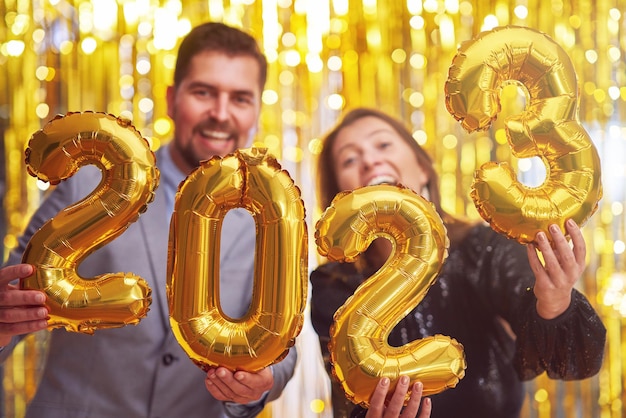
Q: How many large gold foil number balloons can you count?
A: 4